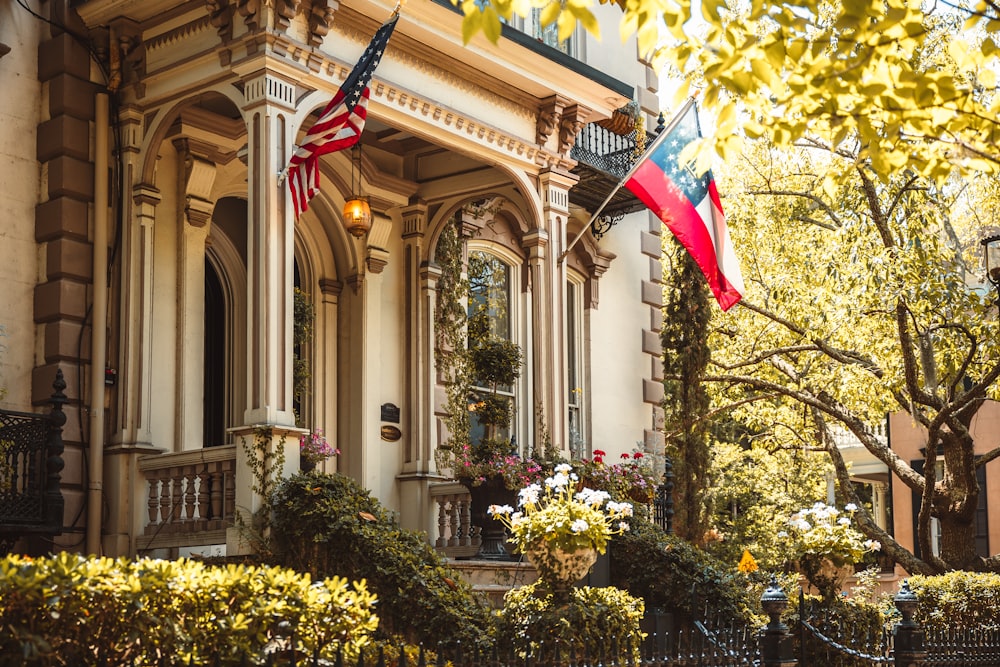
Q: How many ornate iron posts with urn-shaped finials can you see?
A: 2